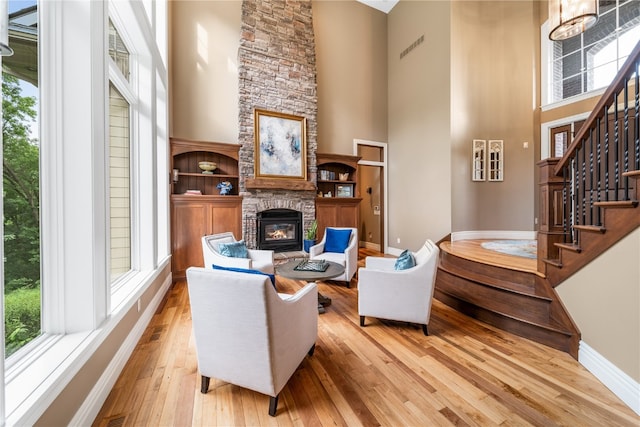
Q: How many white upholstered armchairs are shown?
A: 4